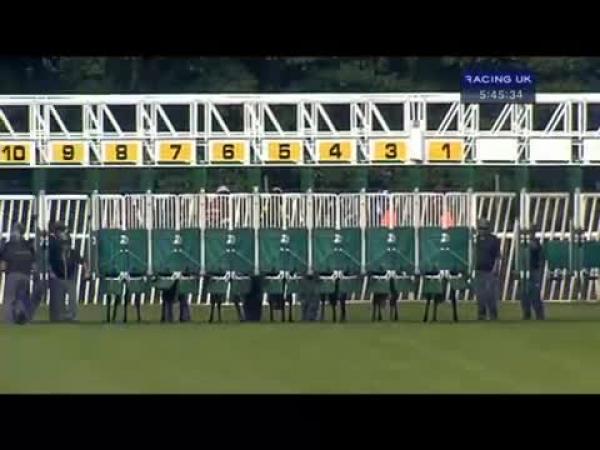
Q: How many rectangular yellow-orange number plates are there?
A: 9